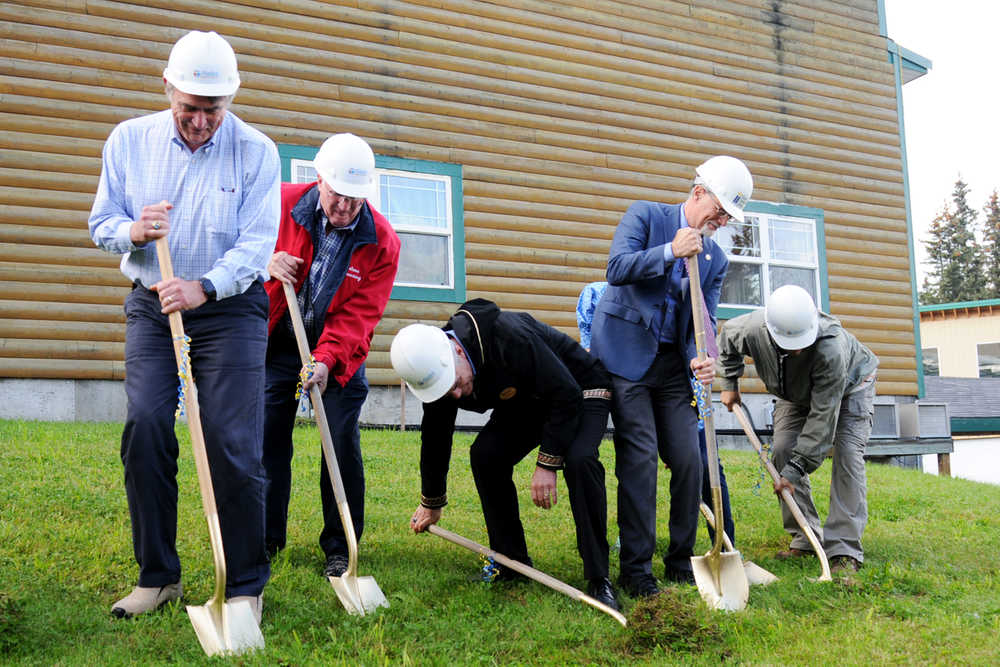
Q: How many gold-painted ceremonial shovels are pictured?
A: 6